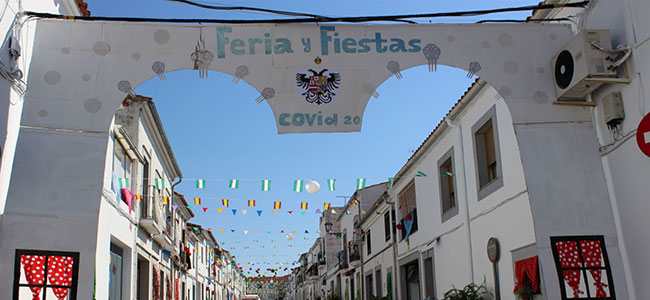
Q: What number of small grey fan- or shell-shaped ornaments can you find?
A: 10